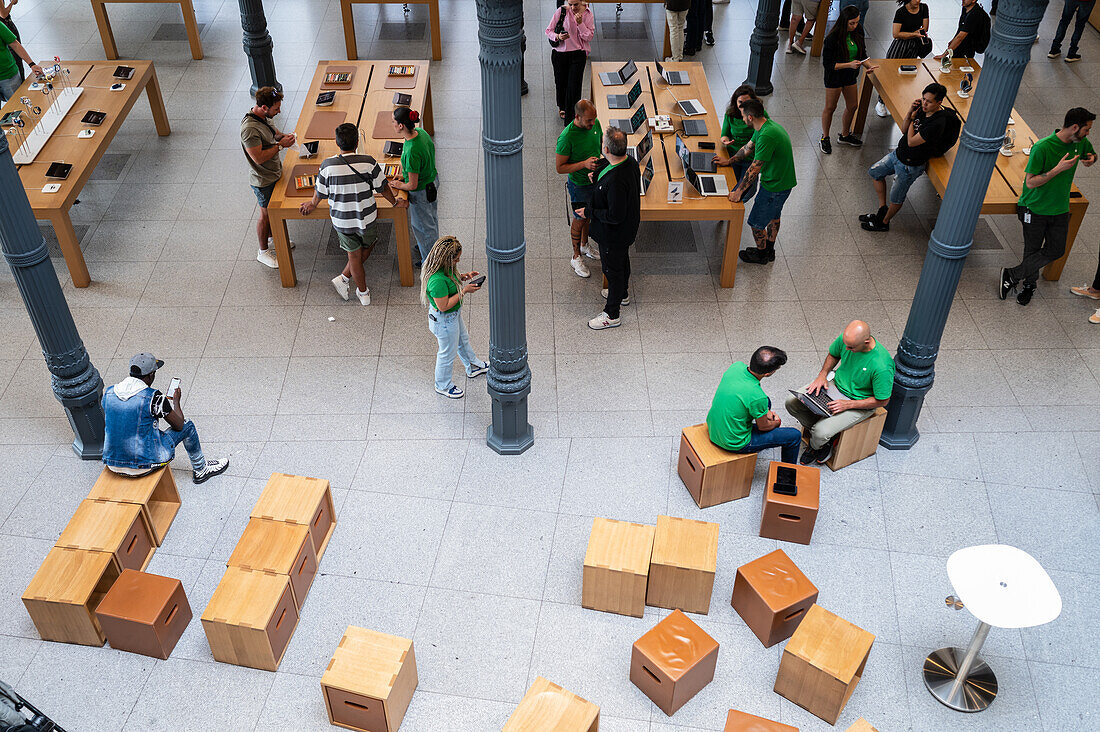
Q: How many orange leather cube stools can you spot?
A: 5